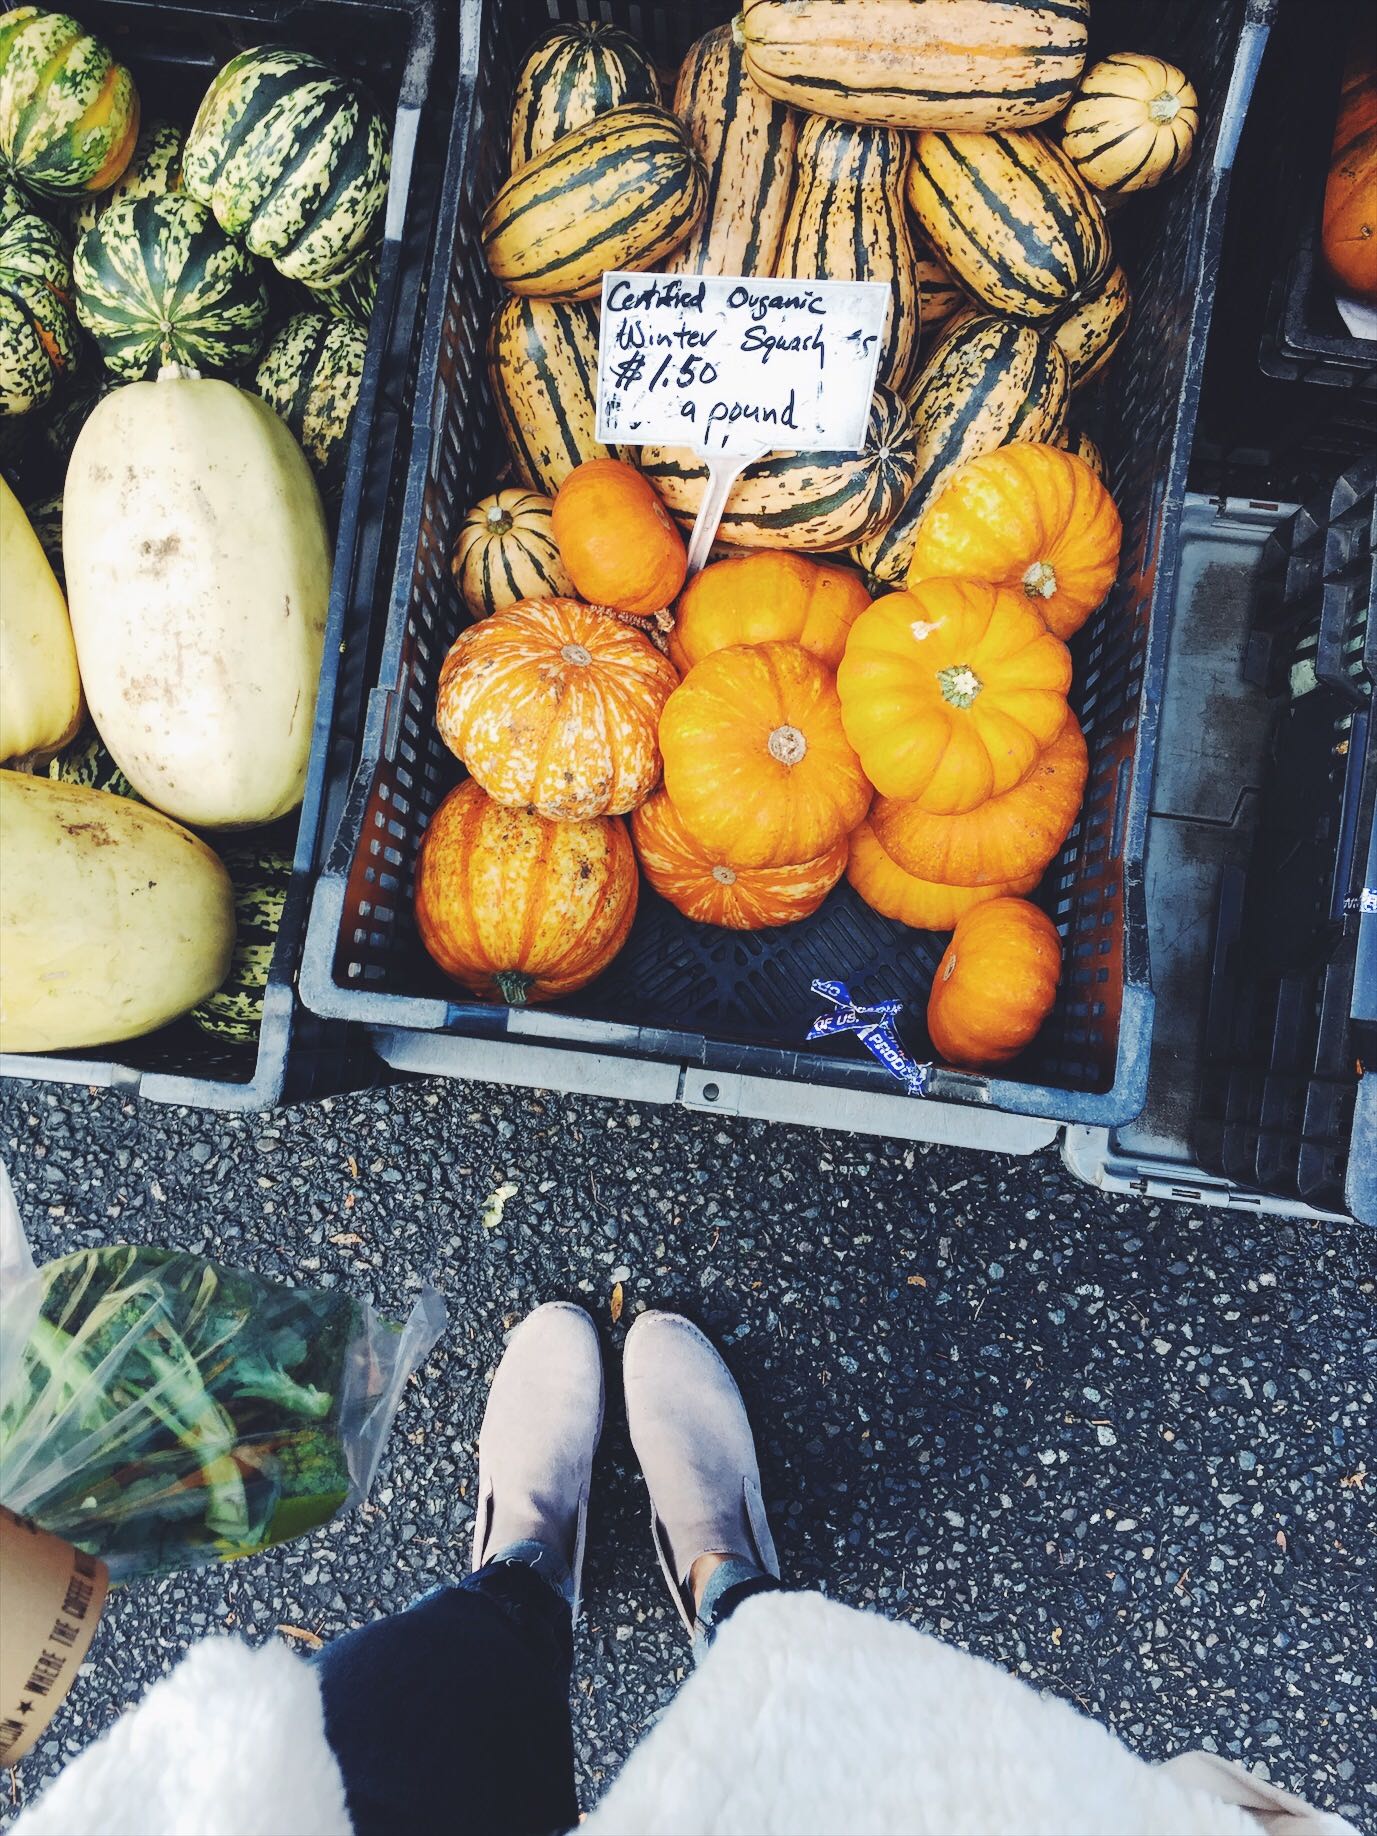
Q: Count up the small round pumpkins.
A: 11